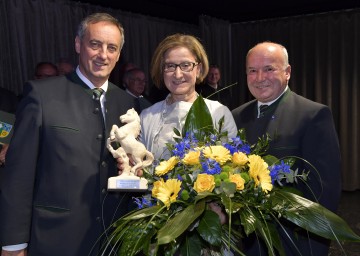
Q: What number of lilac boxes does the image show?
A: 0